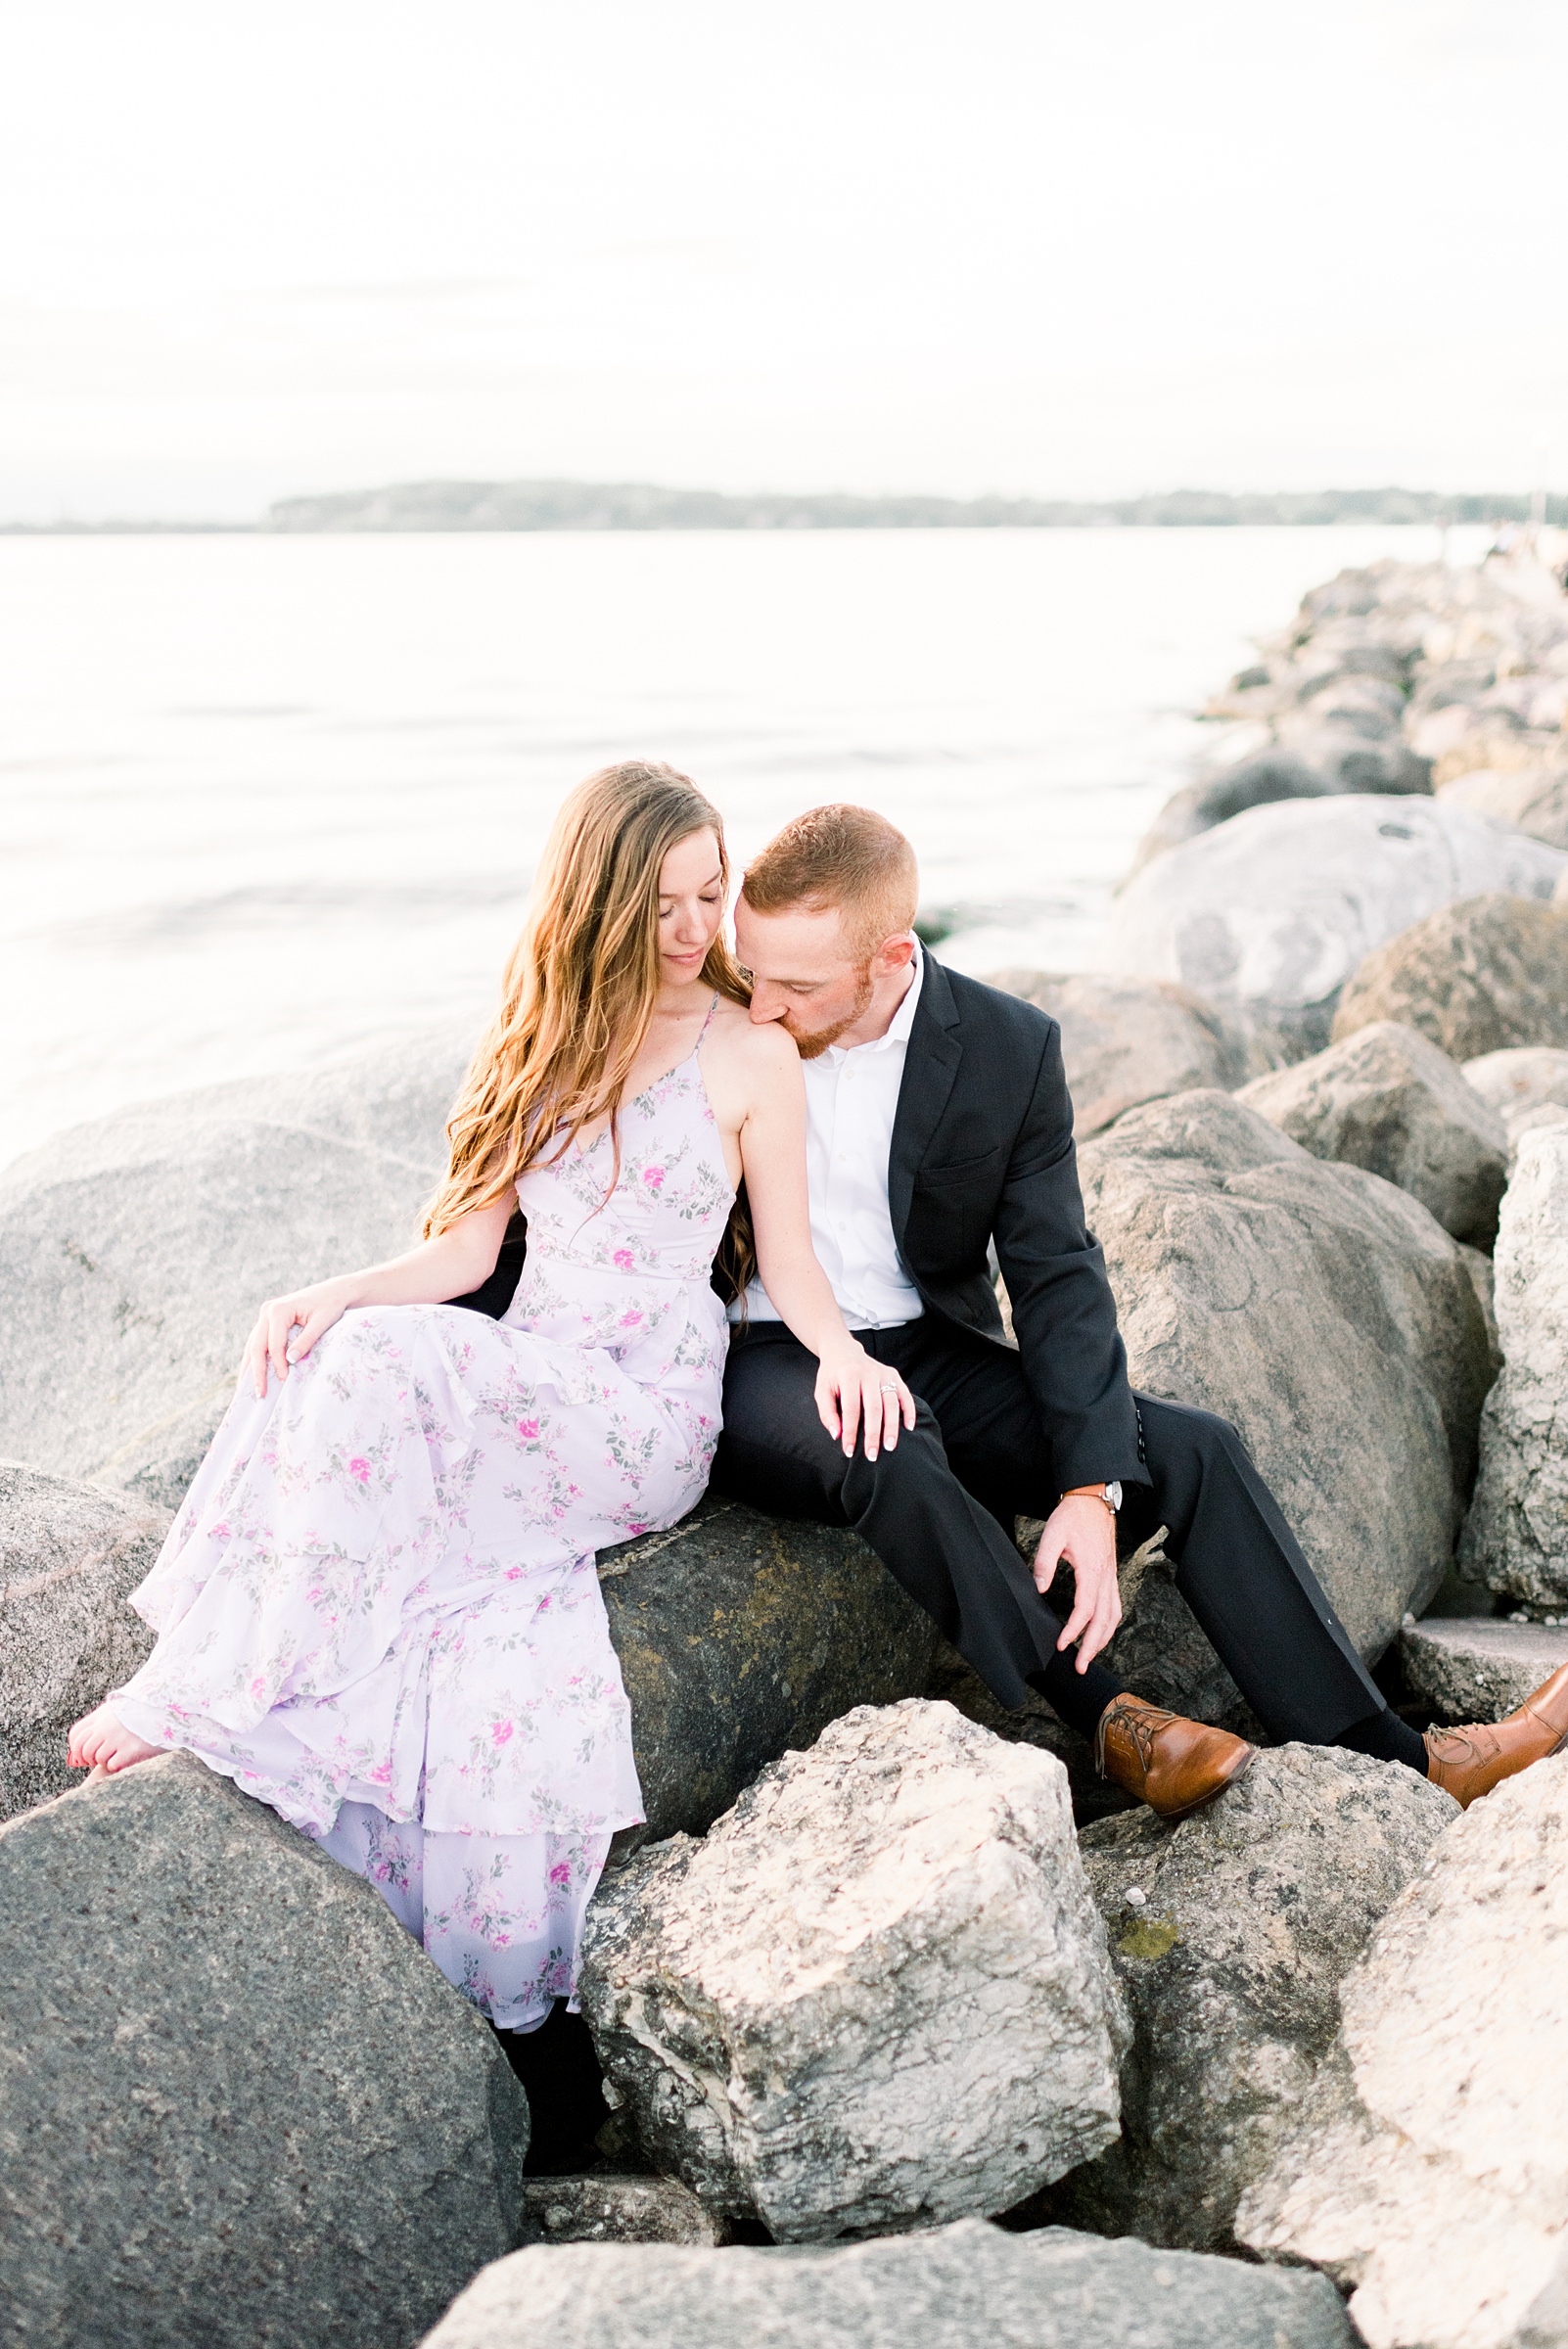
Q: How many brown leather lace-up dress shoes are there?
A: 2